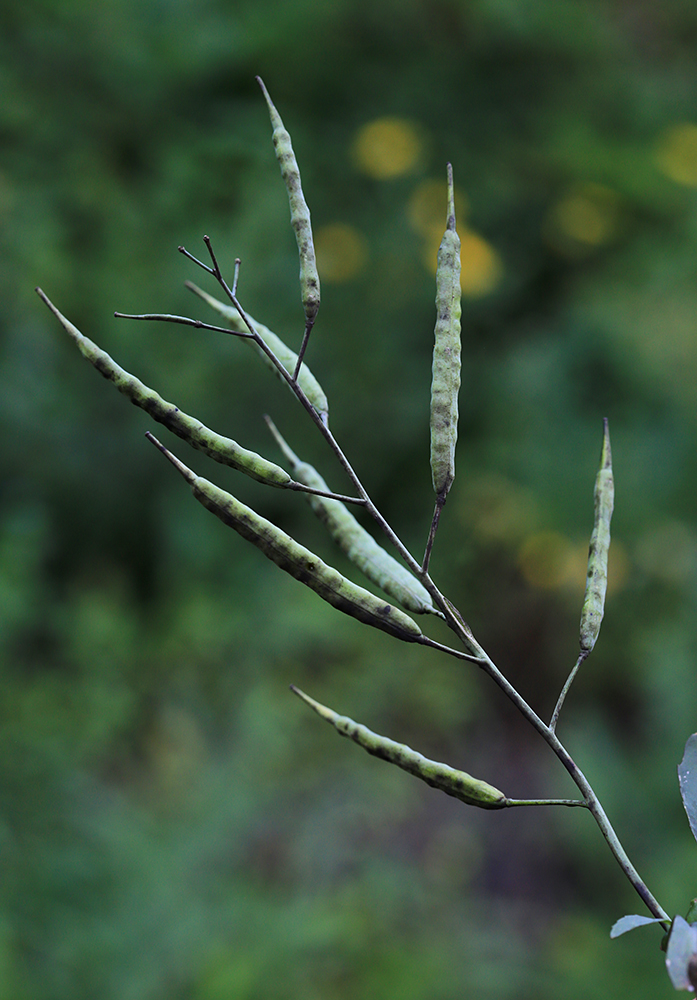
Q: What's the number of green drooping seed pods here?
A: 8